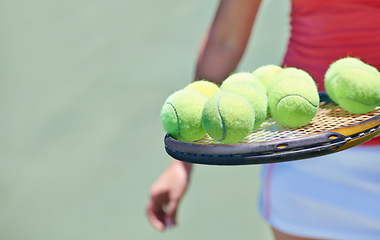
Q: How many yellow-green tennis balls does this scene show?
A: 10